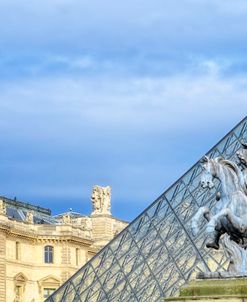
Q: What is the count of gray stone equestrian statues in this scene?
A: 1